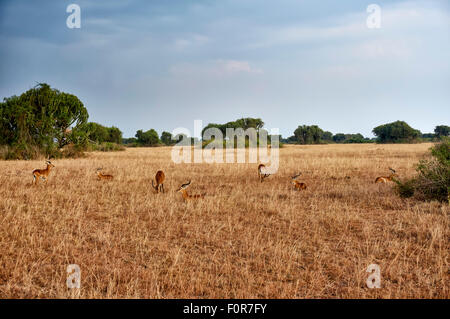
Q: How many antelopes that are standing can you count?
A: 3